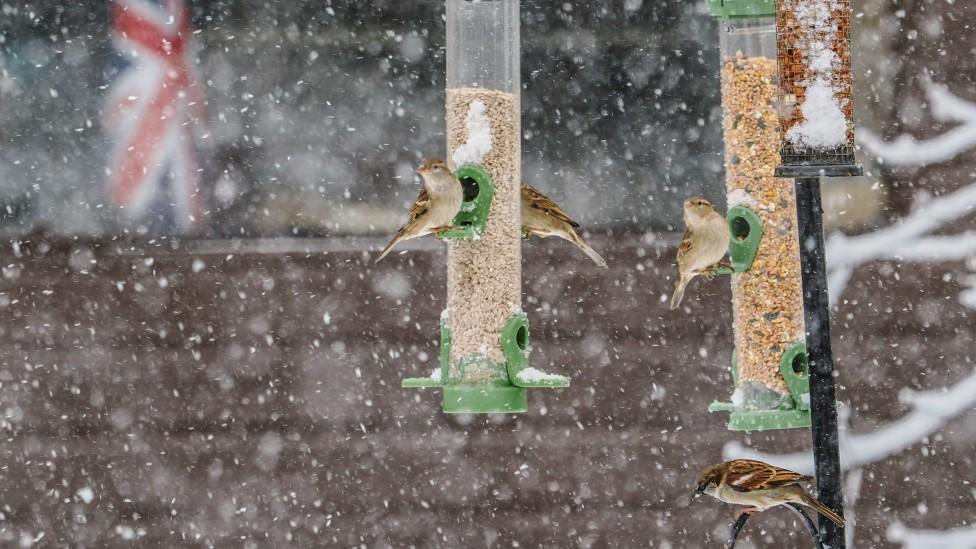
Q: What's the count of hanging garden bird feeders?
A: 3